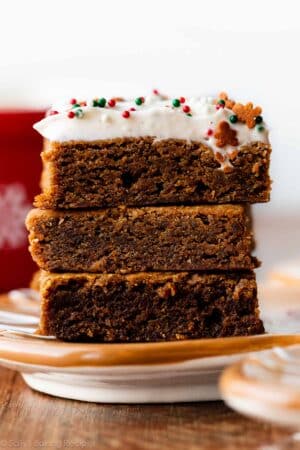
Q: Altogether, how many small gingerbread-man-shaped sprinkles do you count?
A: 3